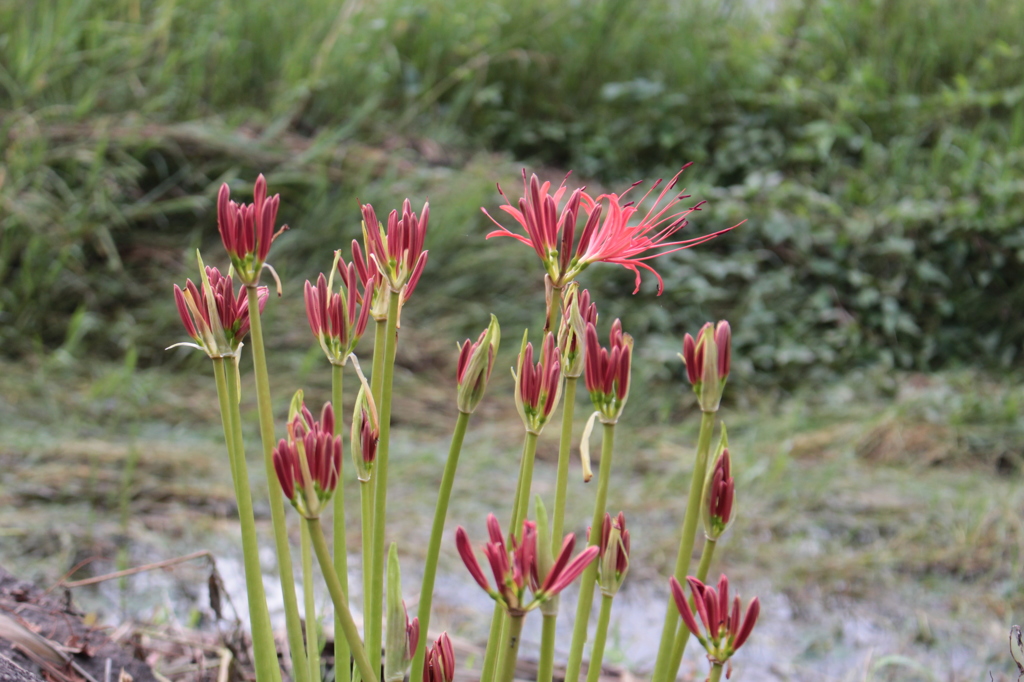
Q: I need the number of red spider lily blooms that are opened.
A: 1